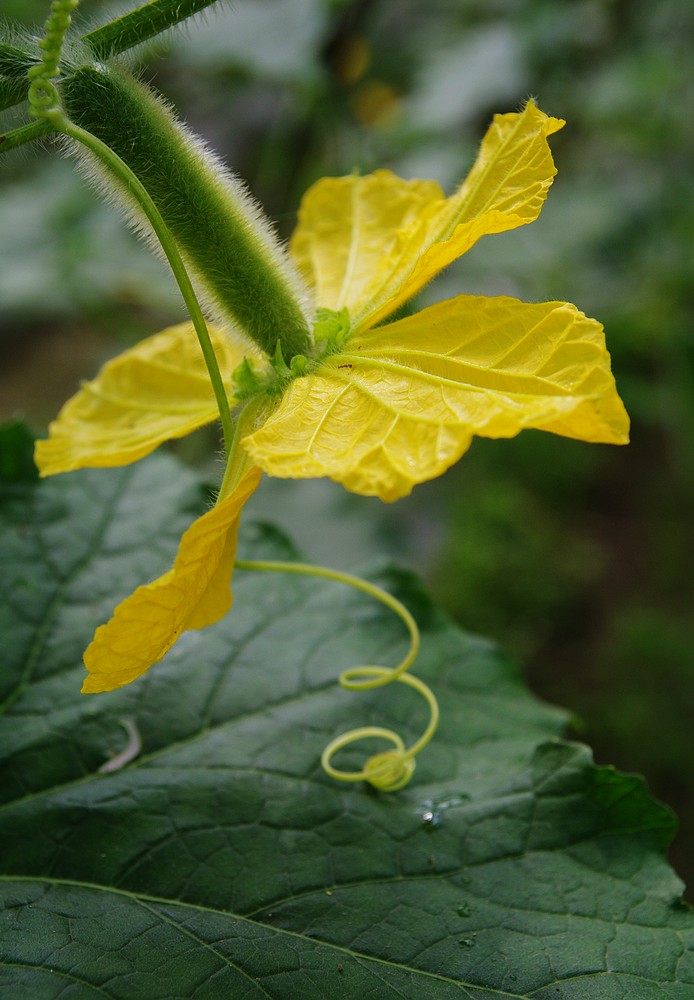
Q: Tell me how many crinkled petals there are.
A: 5